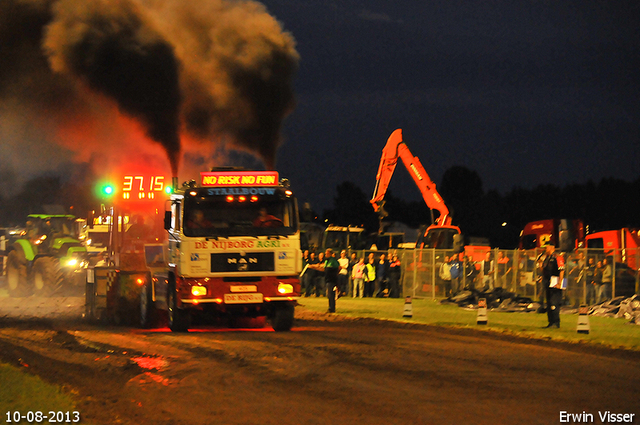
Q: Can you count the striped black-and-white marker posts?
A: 3